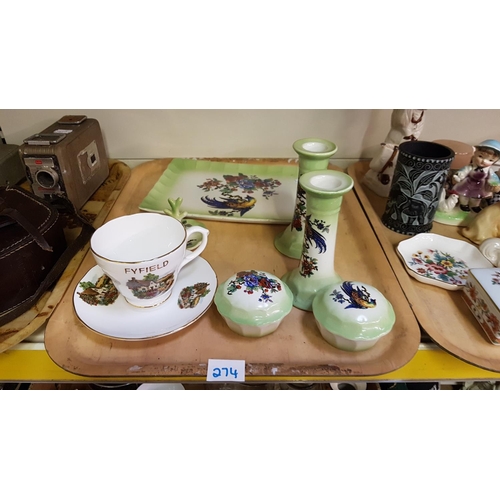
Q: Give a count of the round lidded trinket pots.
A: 2